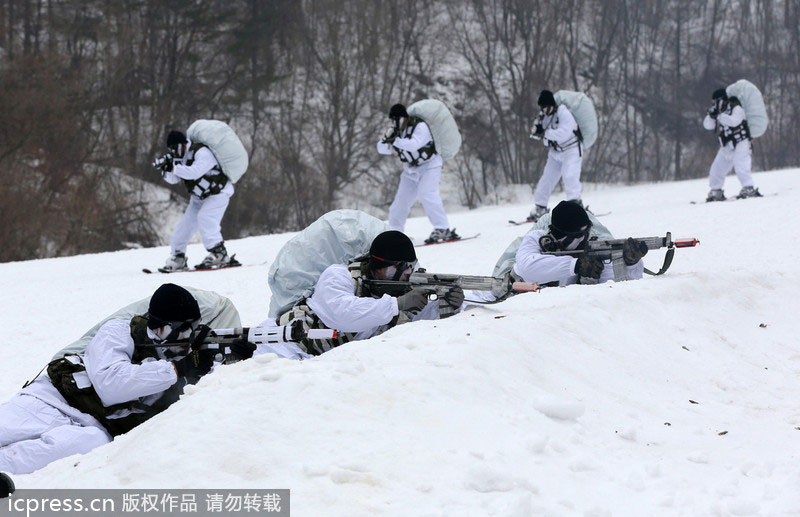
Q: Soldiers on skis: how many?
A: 4